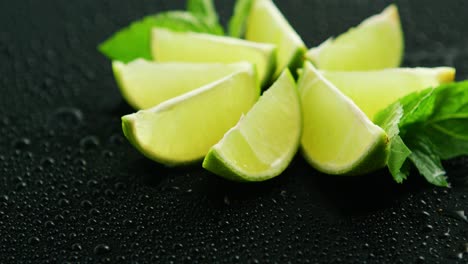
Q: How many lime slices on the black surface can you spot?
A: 8